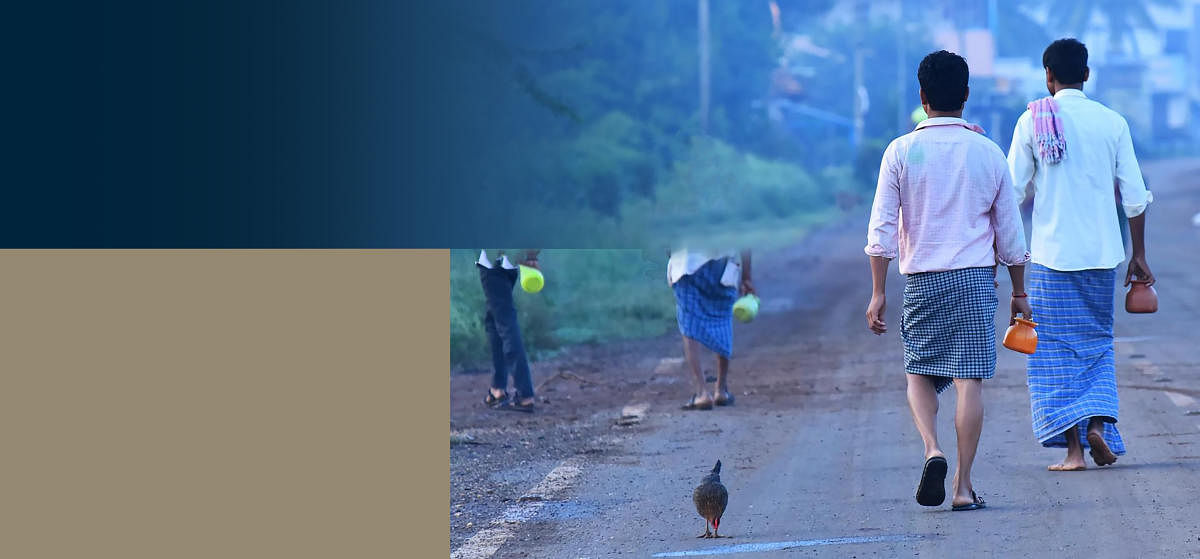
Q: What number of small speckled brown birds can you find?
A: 1